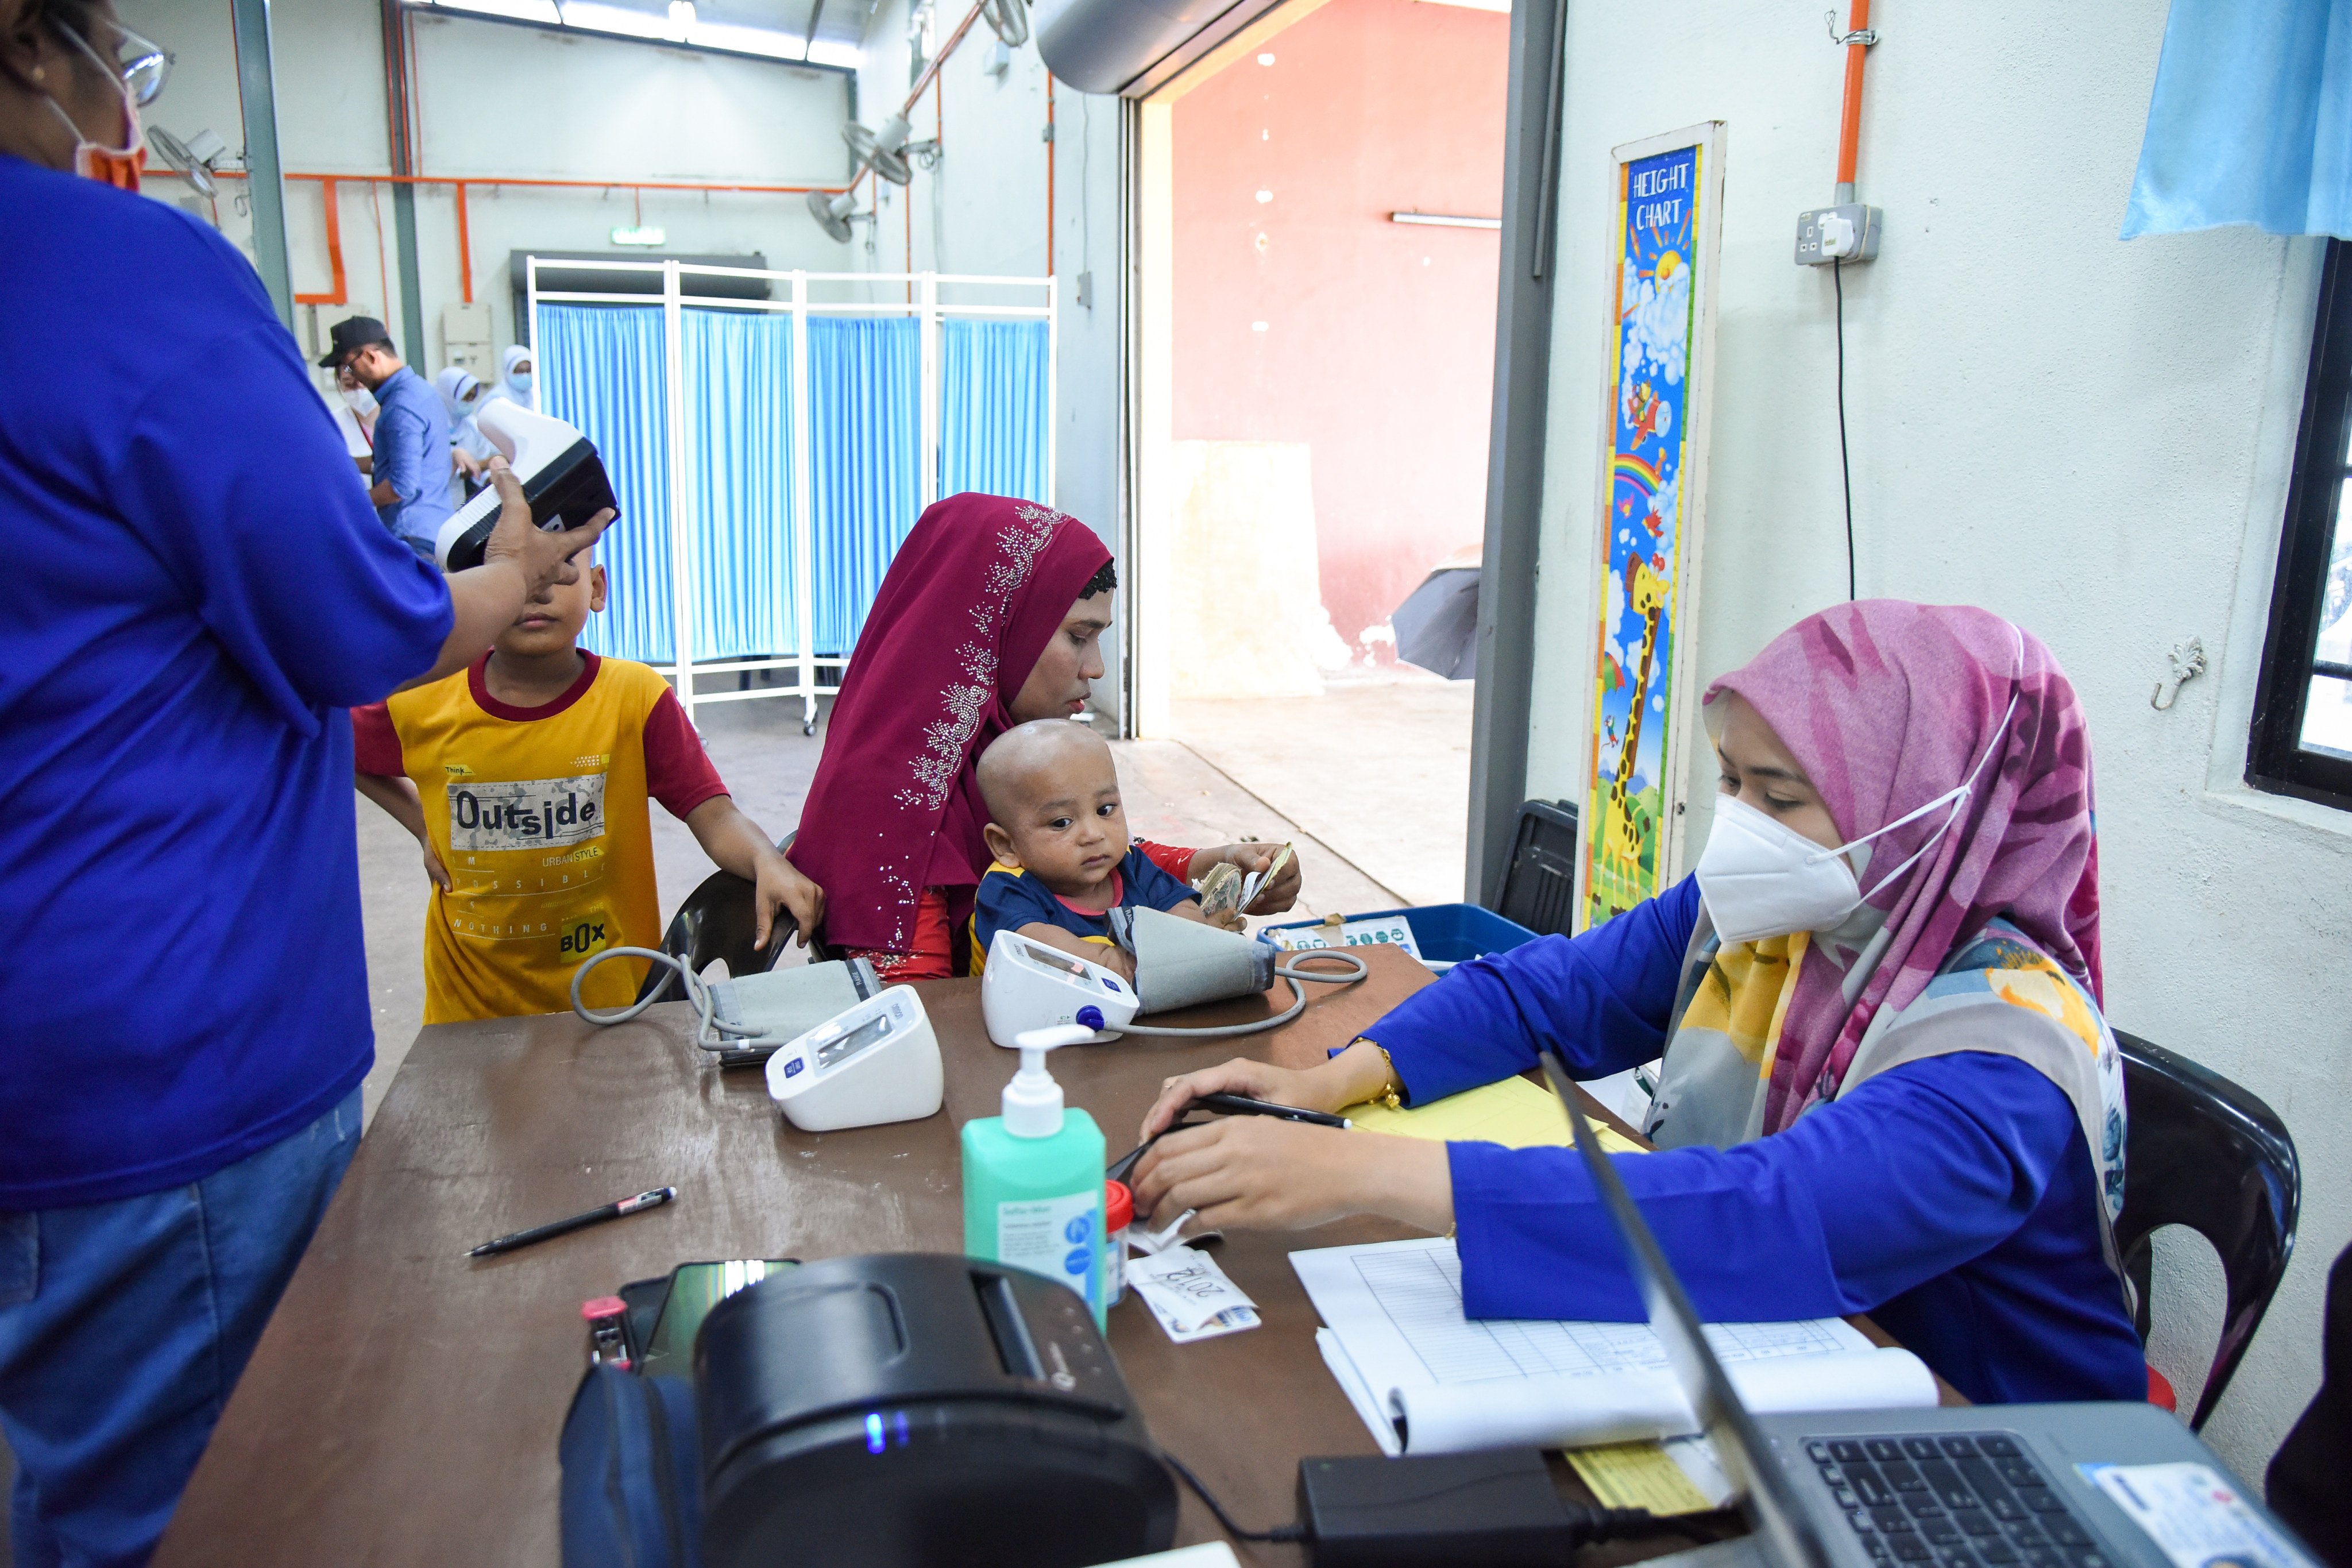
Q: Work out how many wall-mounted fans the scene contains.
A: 4